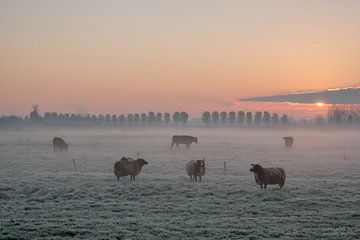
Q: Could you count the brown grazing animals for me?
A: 6